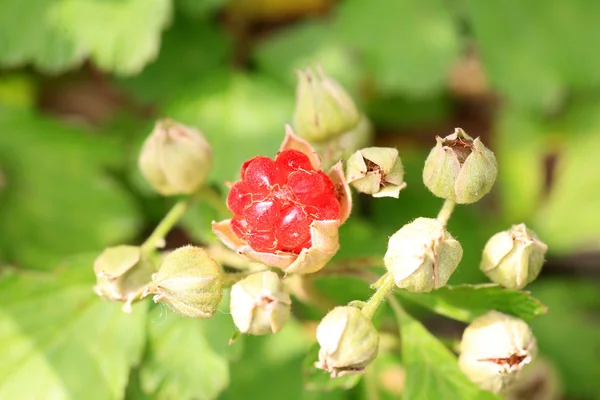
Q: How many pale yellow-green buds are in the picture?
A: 11